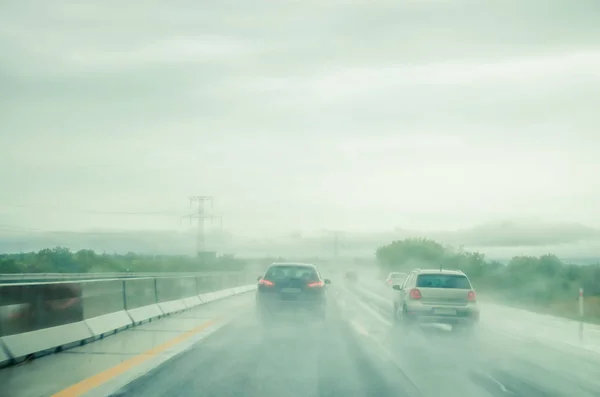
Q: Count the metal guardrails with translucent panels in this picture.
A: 1